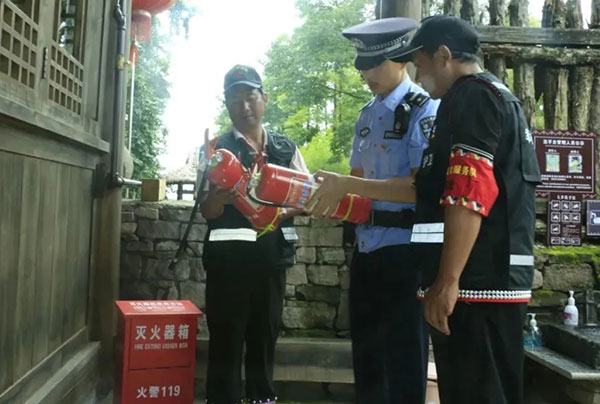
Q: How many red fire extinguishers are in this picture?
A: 2